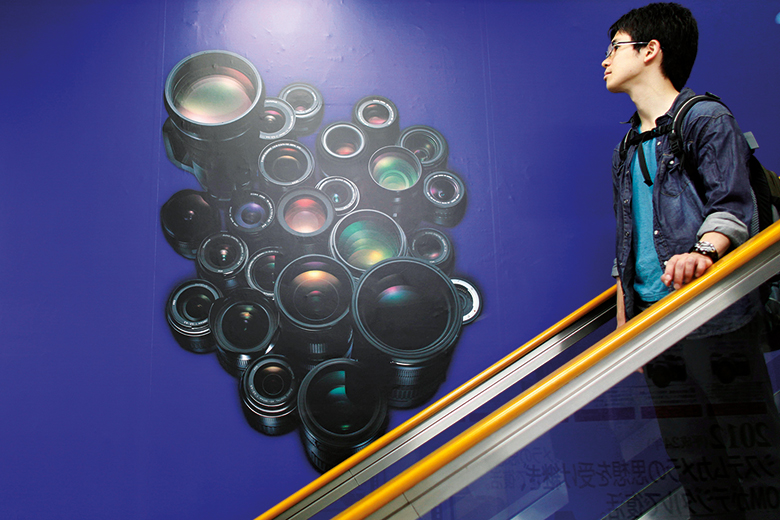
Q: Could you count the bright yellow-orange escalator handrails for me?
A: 2